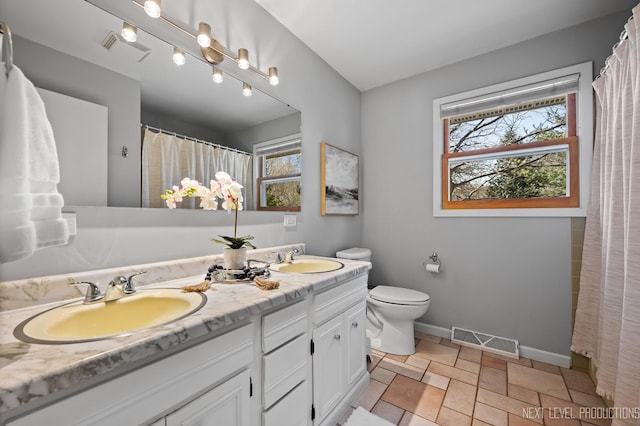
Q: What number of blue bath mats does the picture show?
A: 0